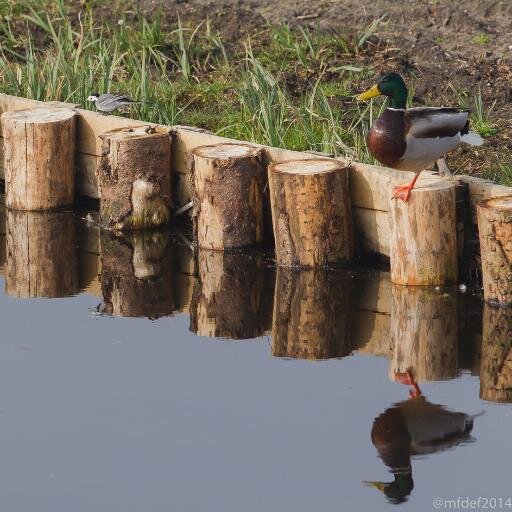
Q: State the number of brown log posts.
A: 6